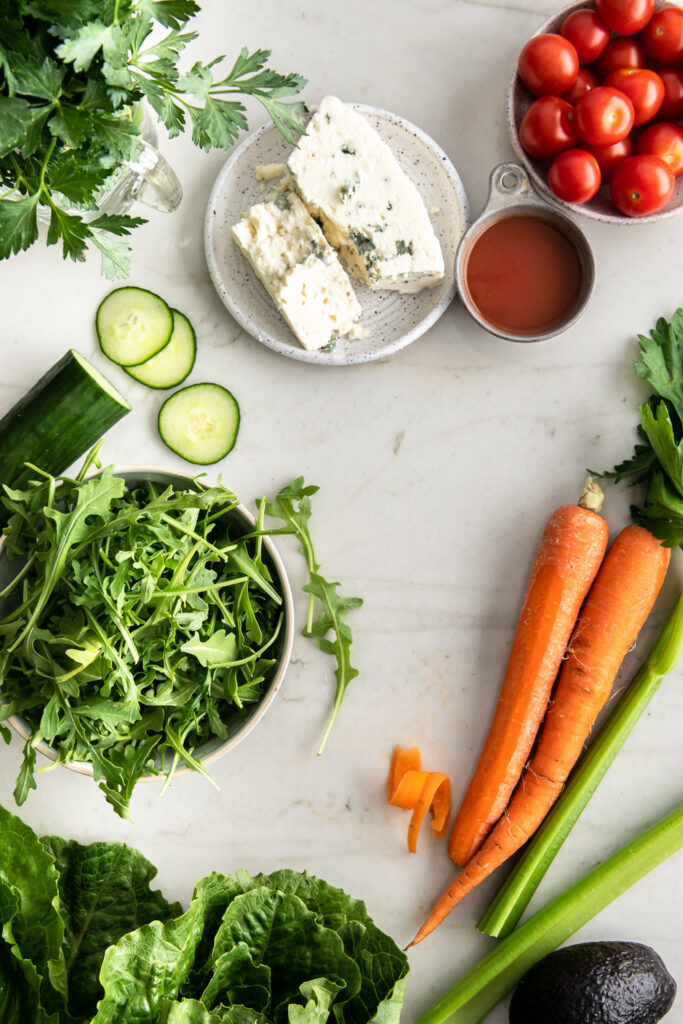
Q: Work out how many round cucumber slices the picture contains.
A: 3